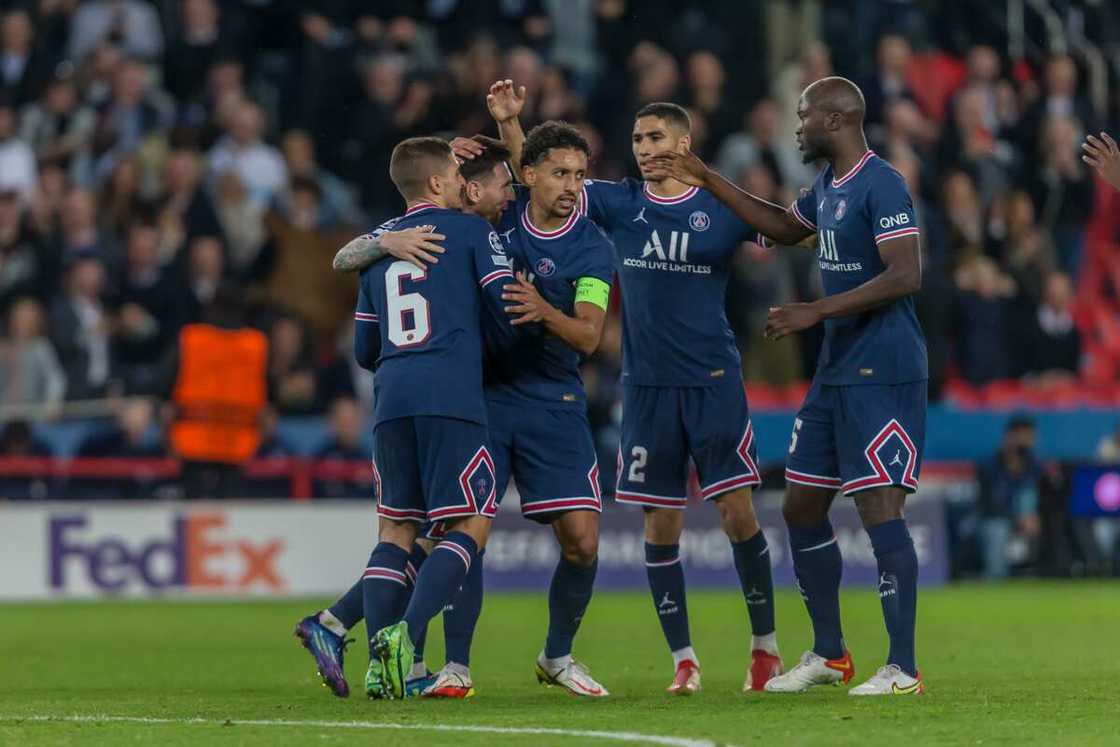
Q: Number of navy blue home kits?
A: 5